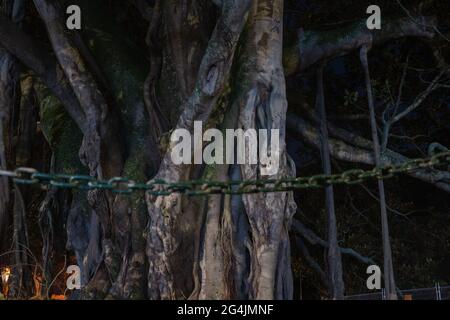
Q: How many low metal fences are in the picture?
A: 1